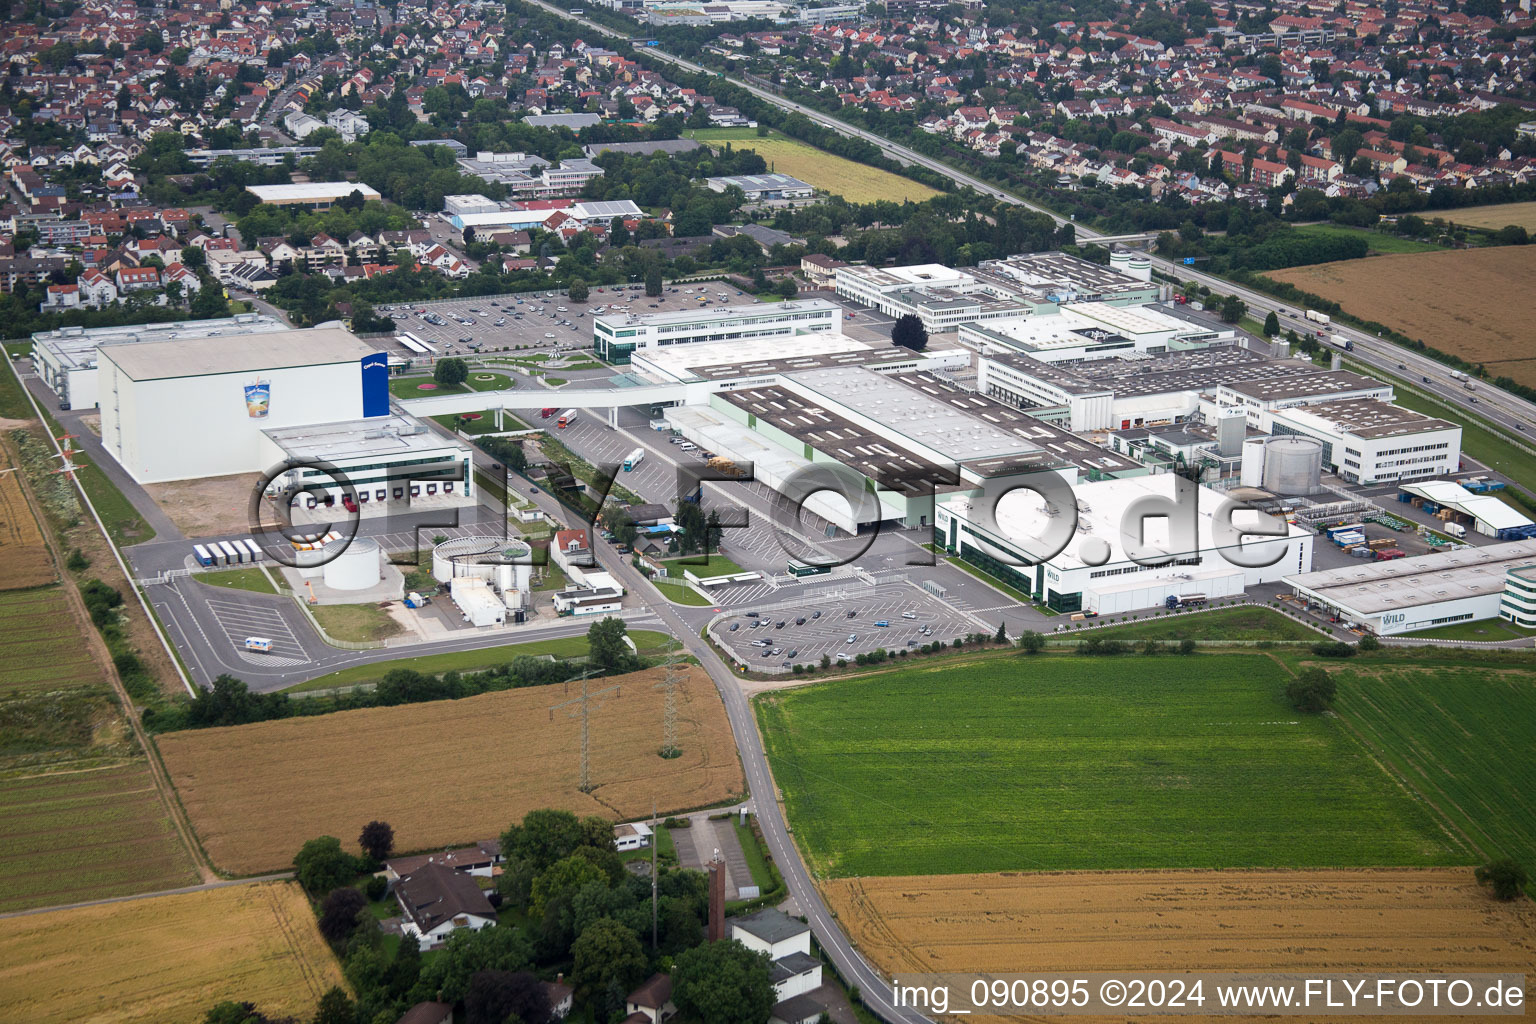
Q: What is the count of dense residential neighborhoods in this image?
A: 2